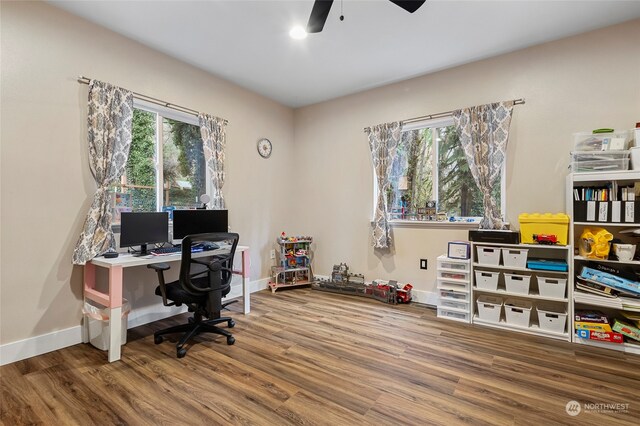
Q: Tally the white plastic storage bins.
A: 8